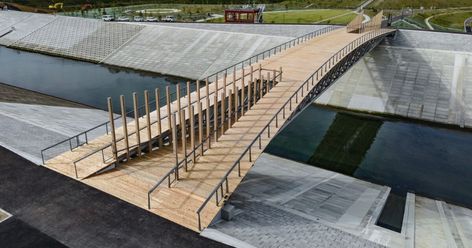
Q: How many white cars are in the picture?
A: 5